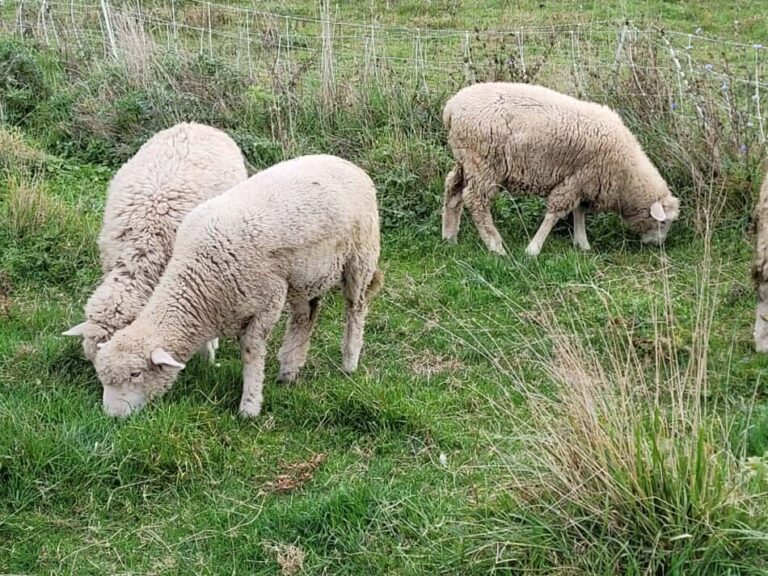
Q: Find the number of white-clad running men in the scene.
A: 0